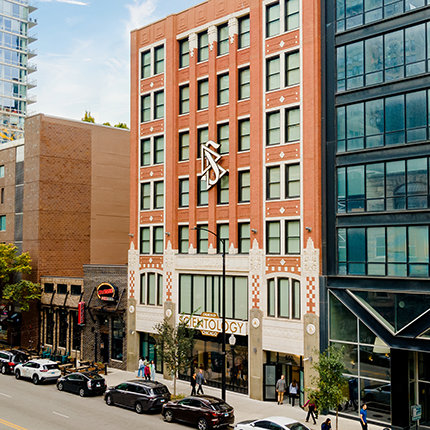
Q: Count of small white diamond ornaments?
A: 10